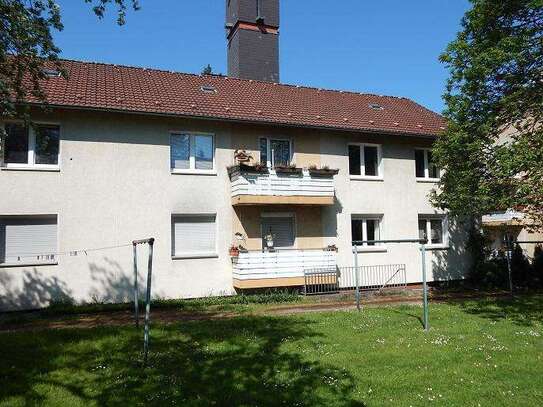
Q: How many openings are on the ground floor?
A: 5